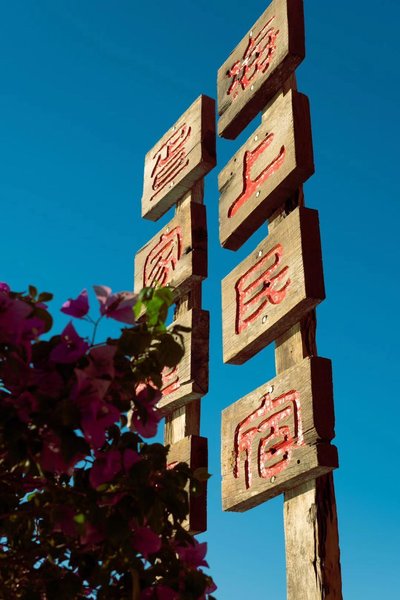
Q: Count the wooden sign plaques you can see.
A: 8